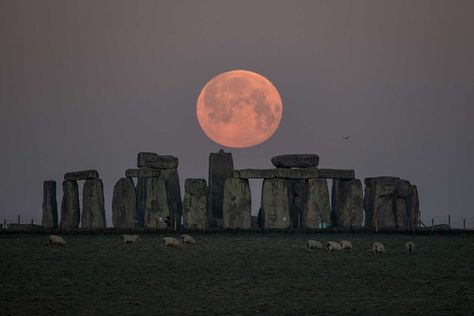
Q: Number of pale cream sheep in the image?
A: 9